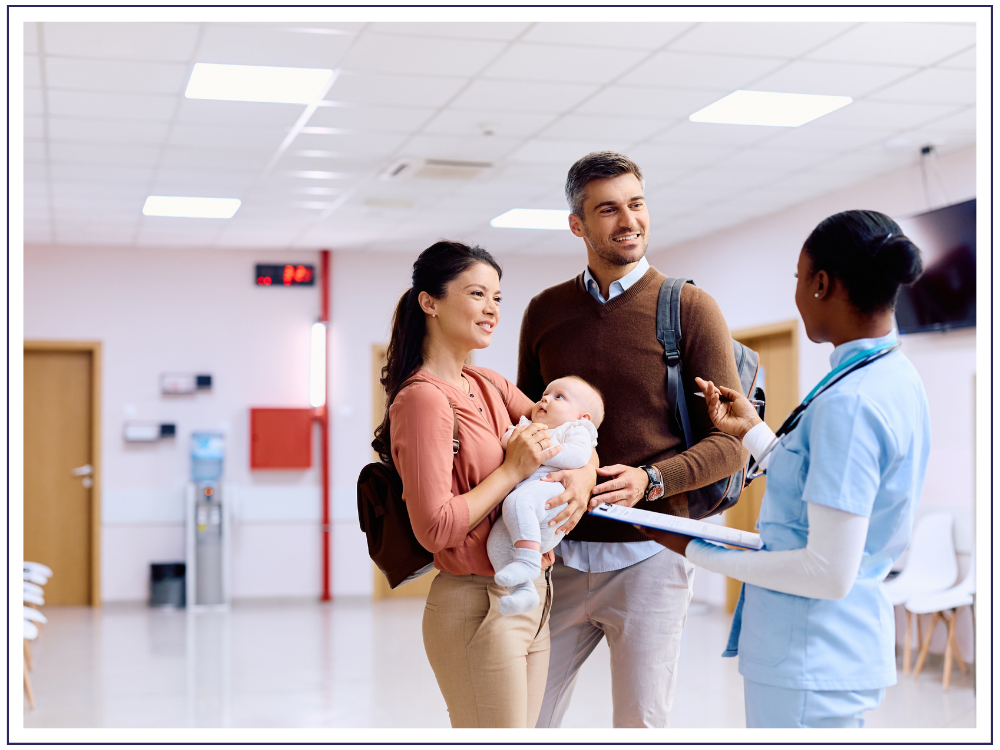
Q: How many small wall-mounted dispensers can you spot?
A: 2